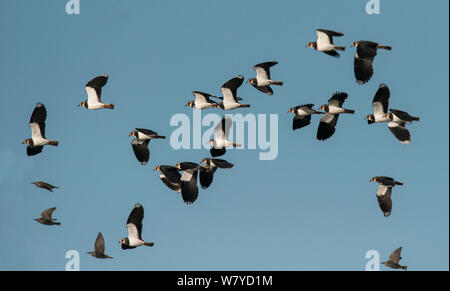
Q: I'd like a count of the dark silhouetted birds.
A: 4